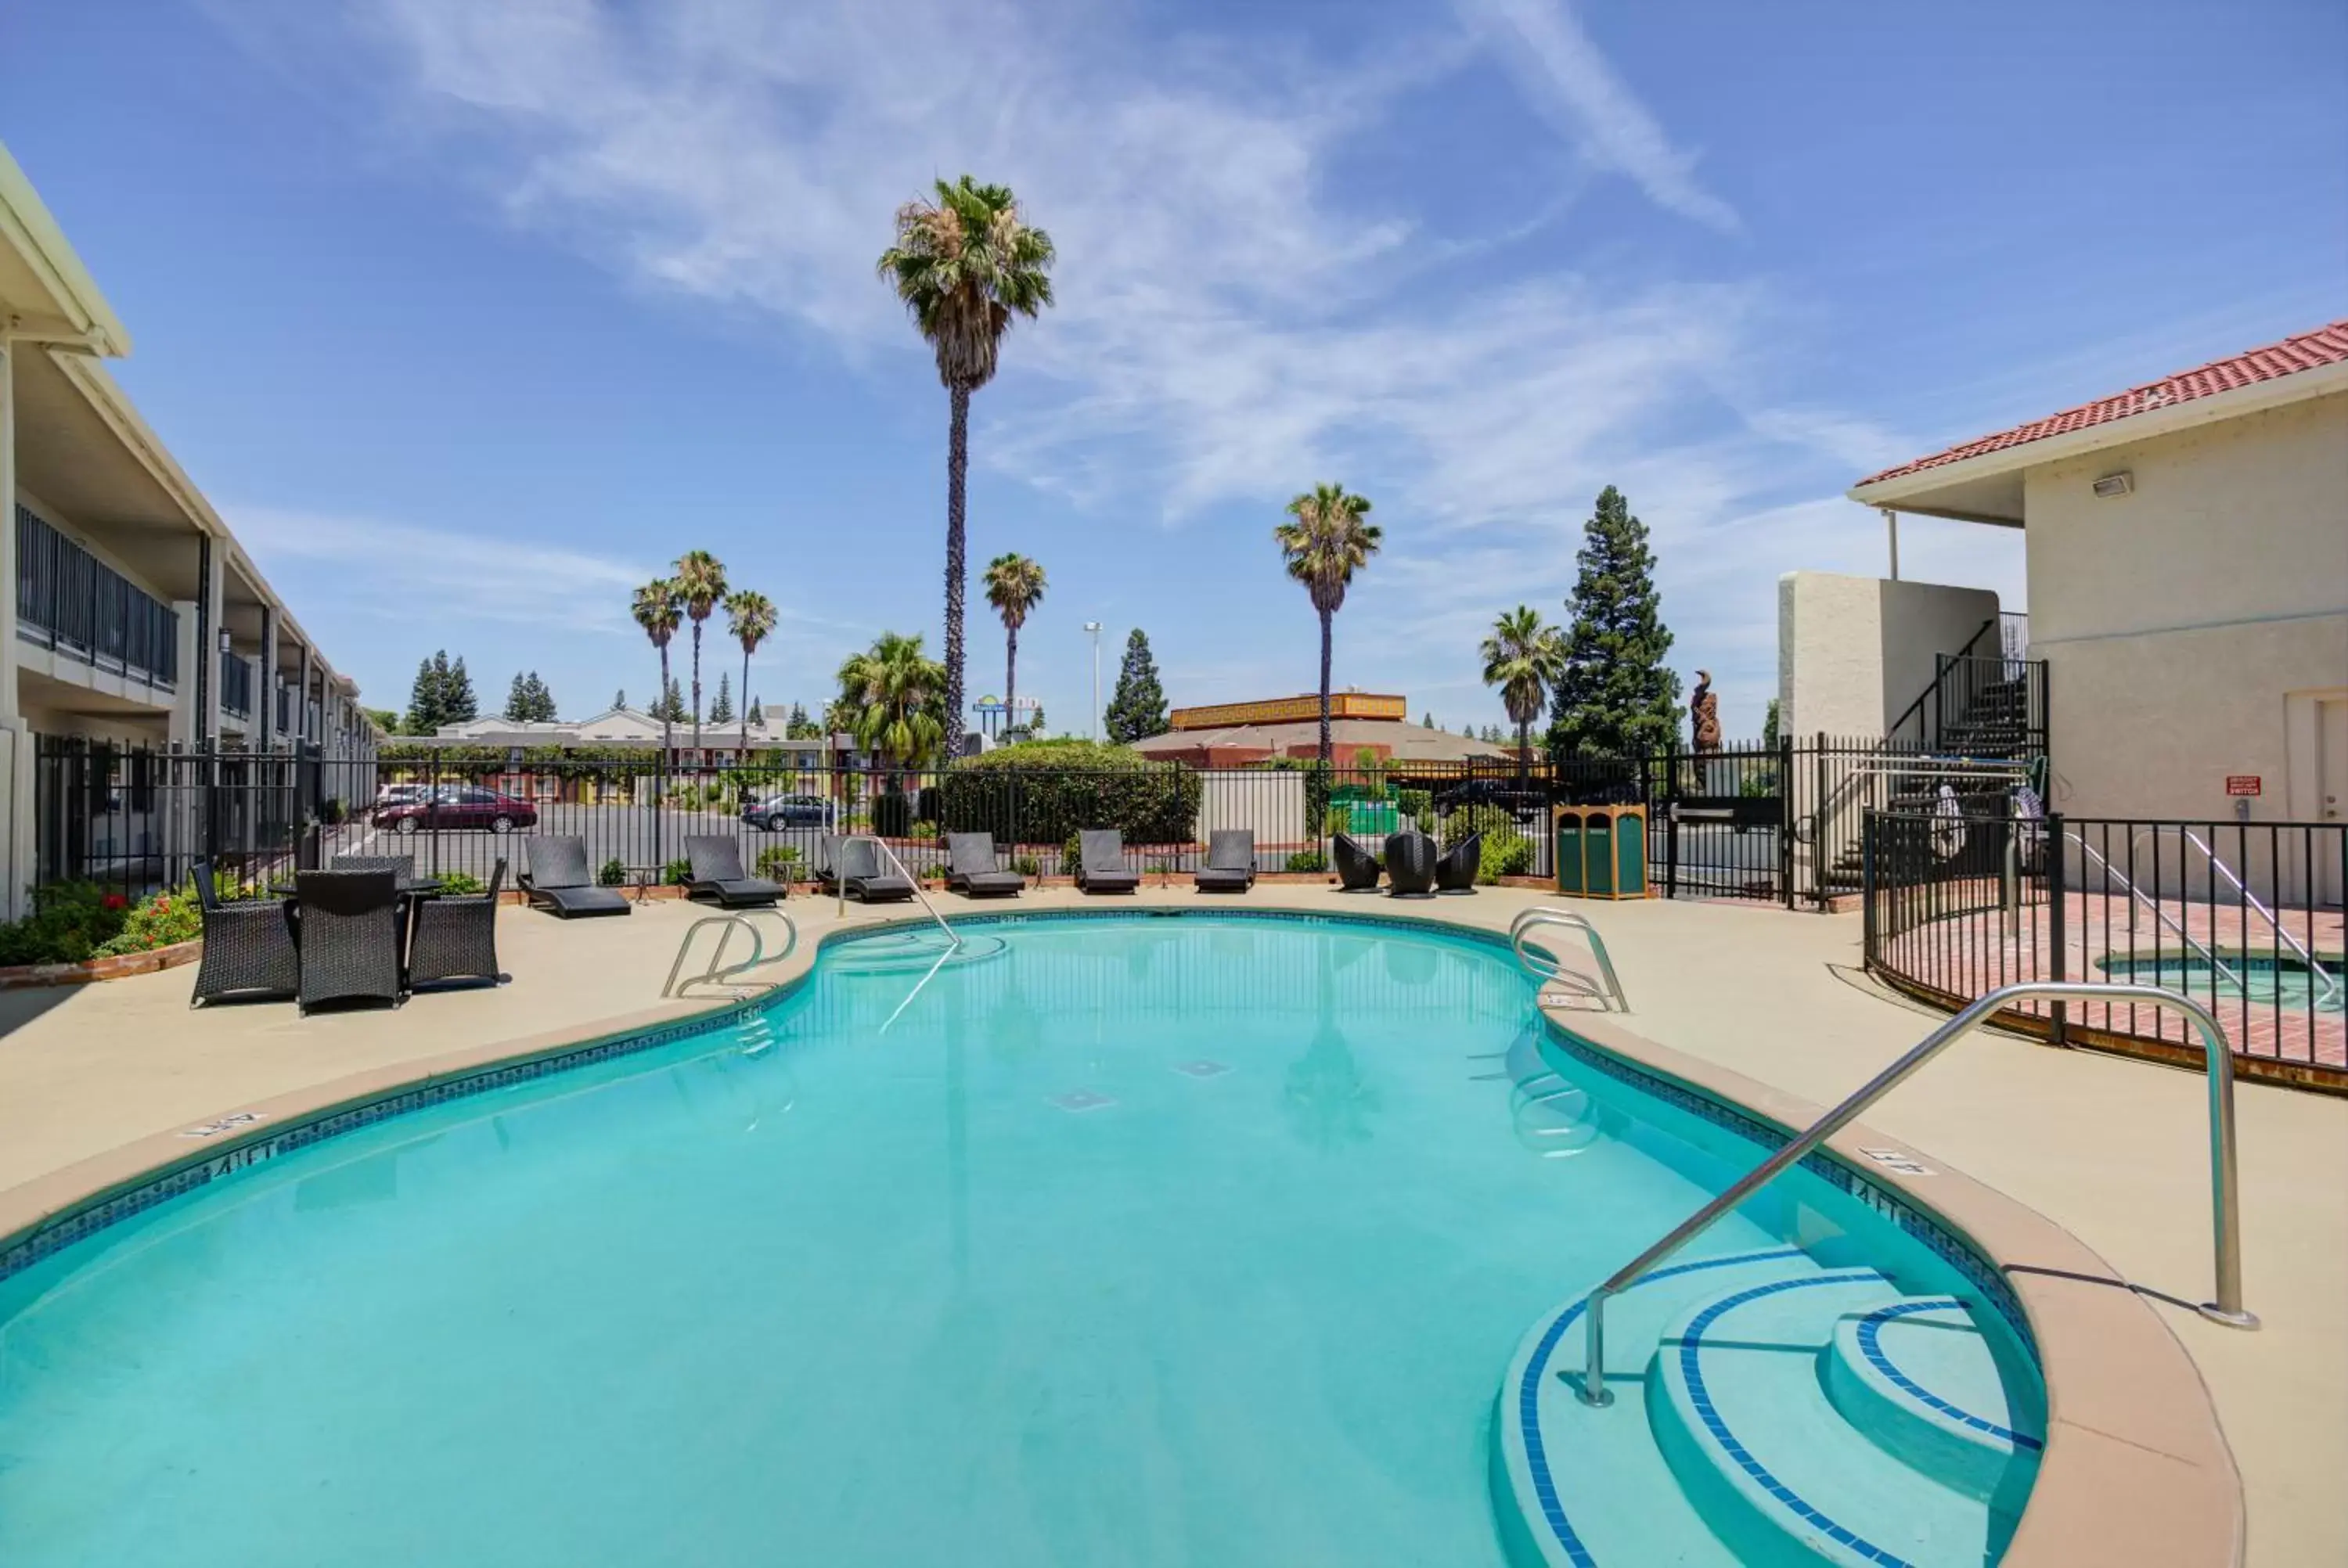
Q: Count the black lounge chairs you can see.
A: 6